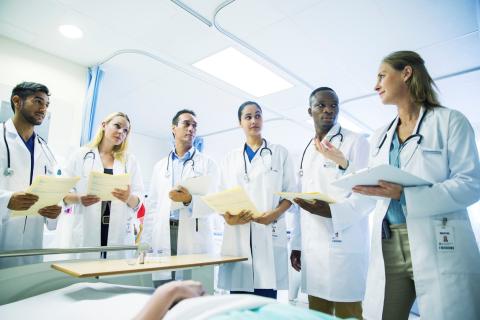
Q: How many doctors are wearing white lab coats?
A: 6